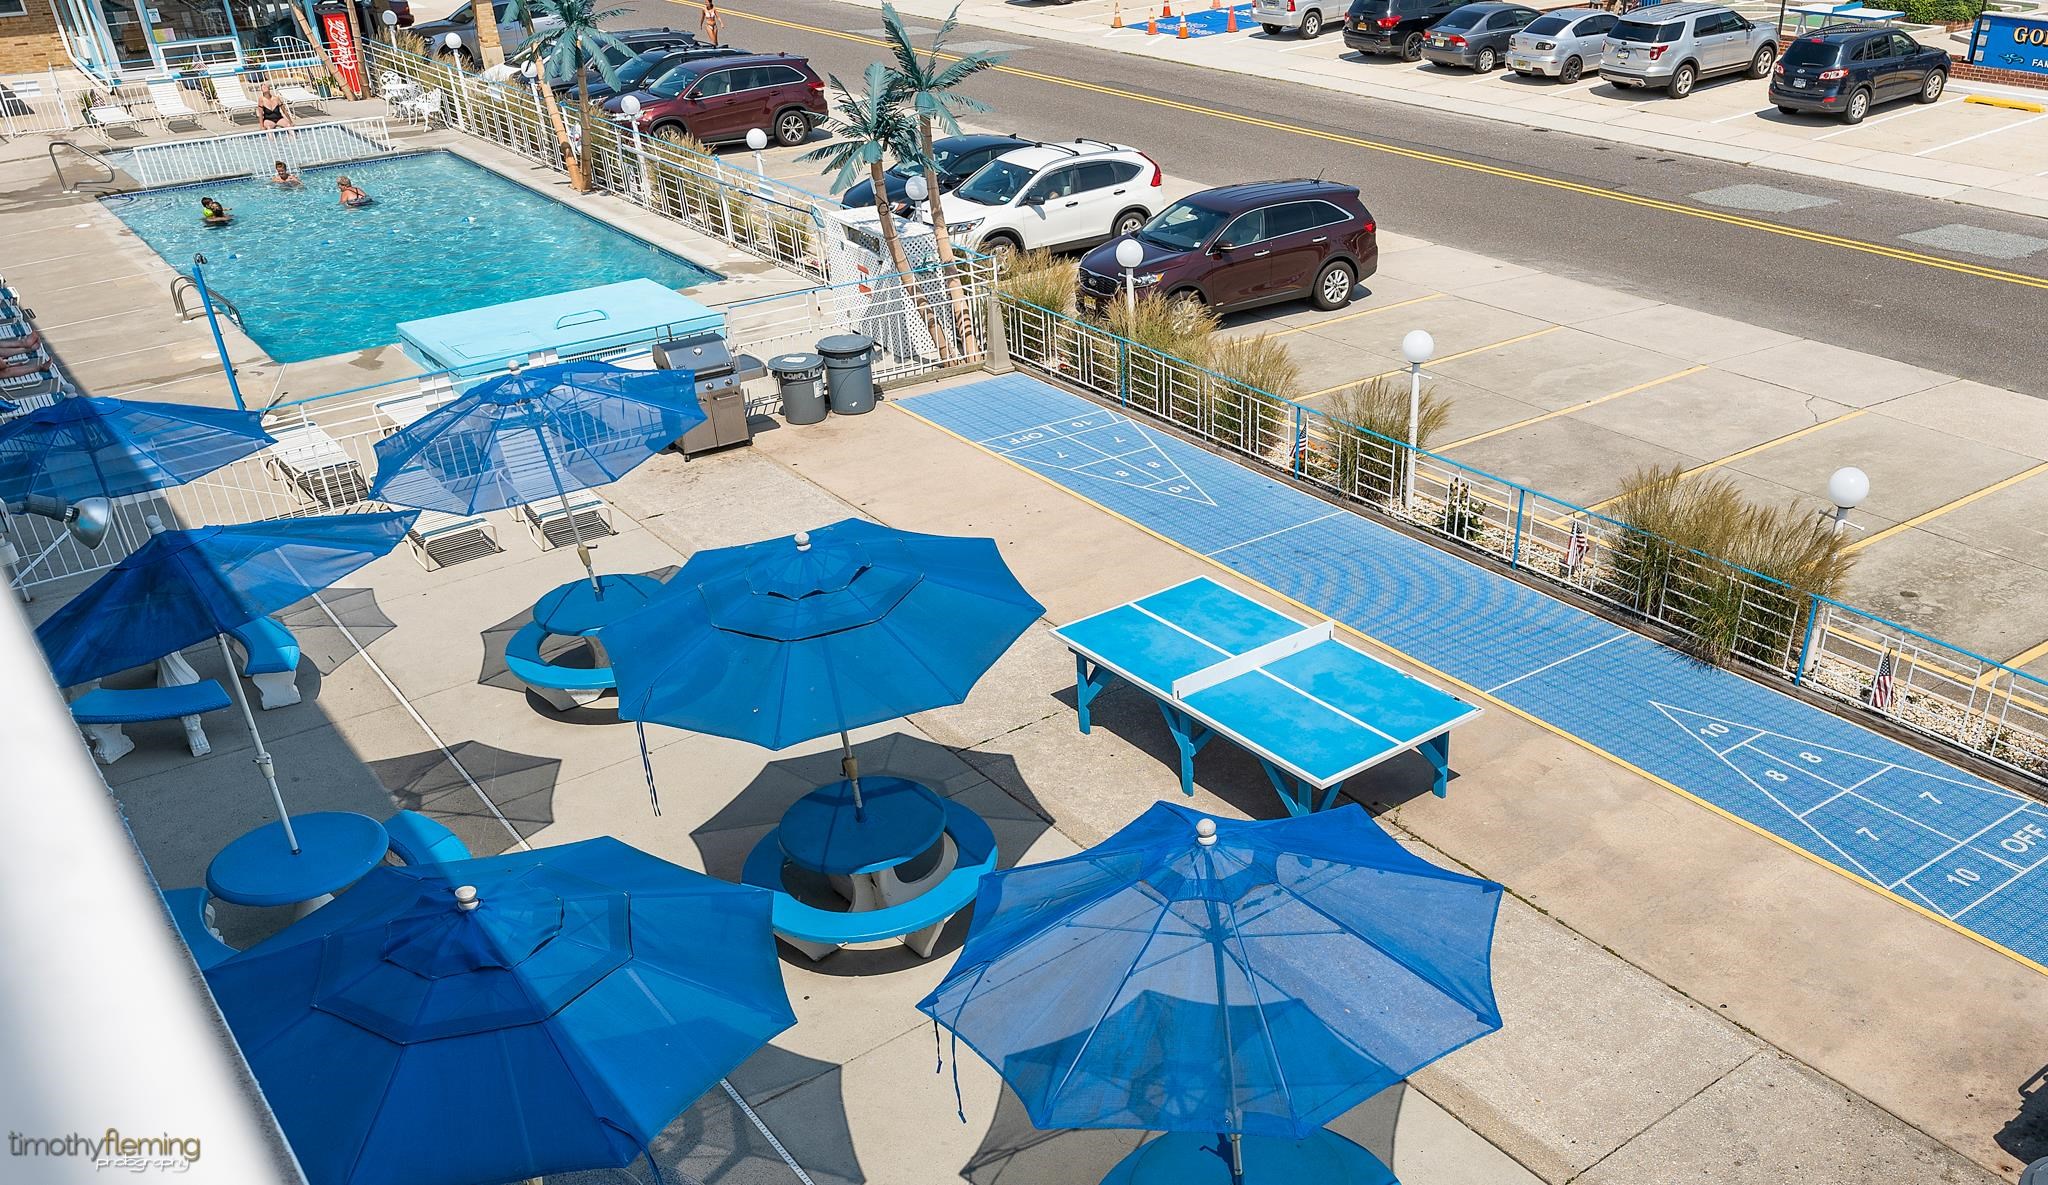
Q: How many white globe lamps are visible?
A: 9